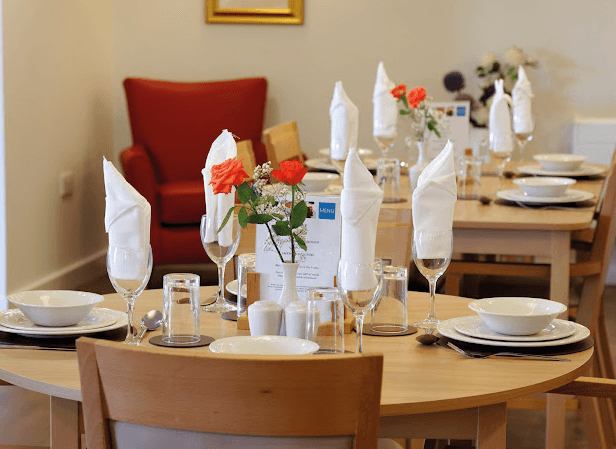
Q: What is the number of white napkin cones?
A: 8